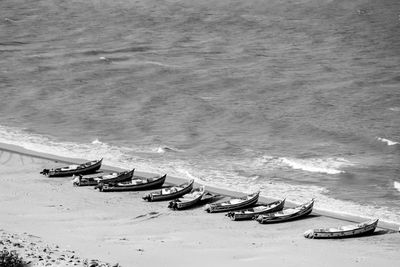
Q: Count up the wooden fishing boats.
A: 9